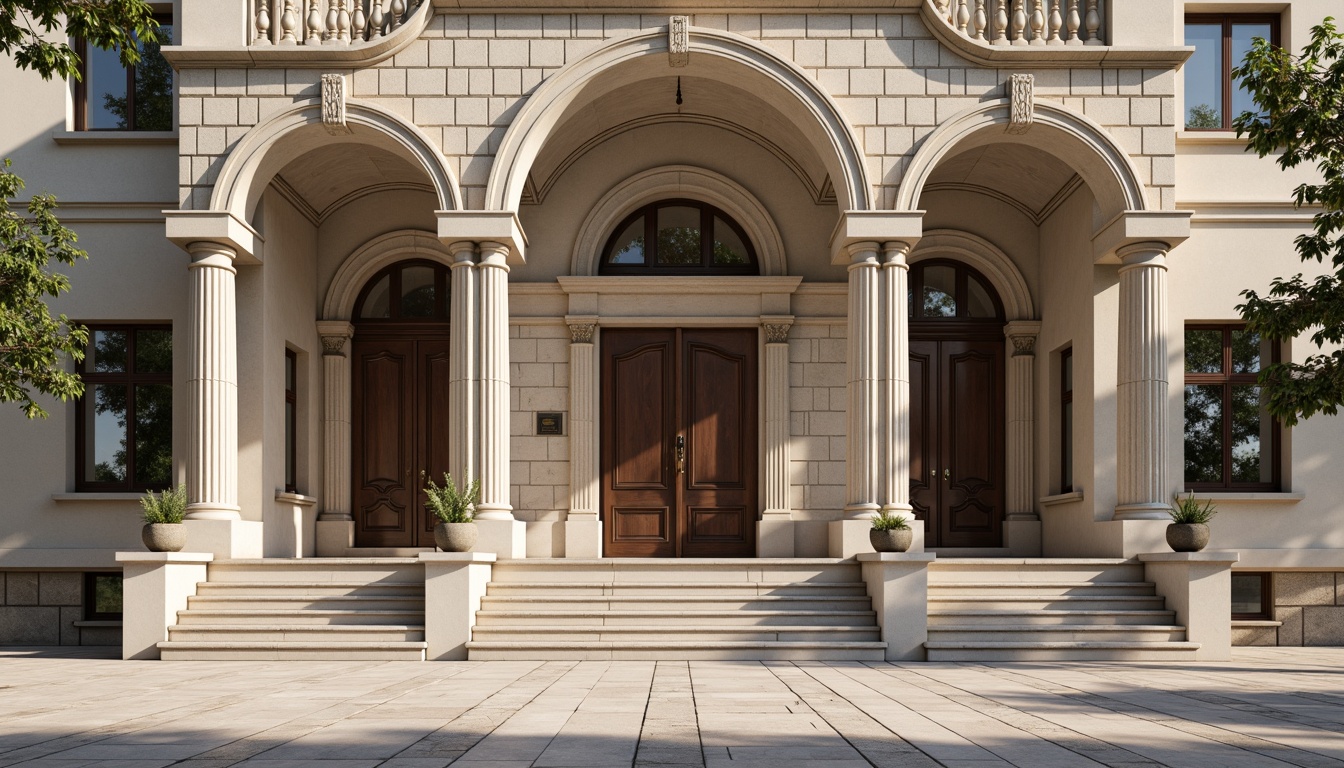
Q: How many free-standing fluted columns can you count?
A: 6